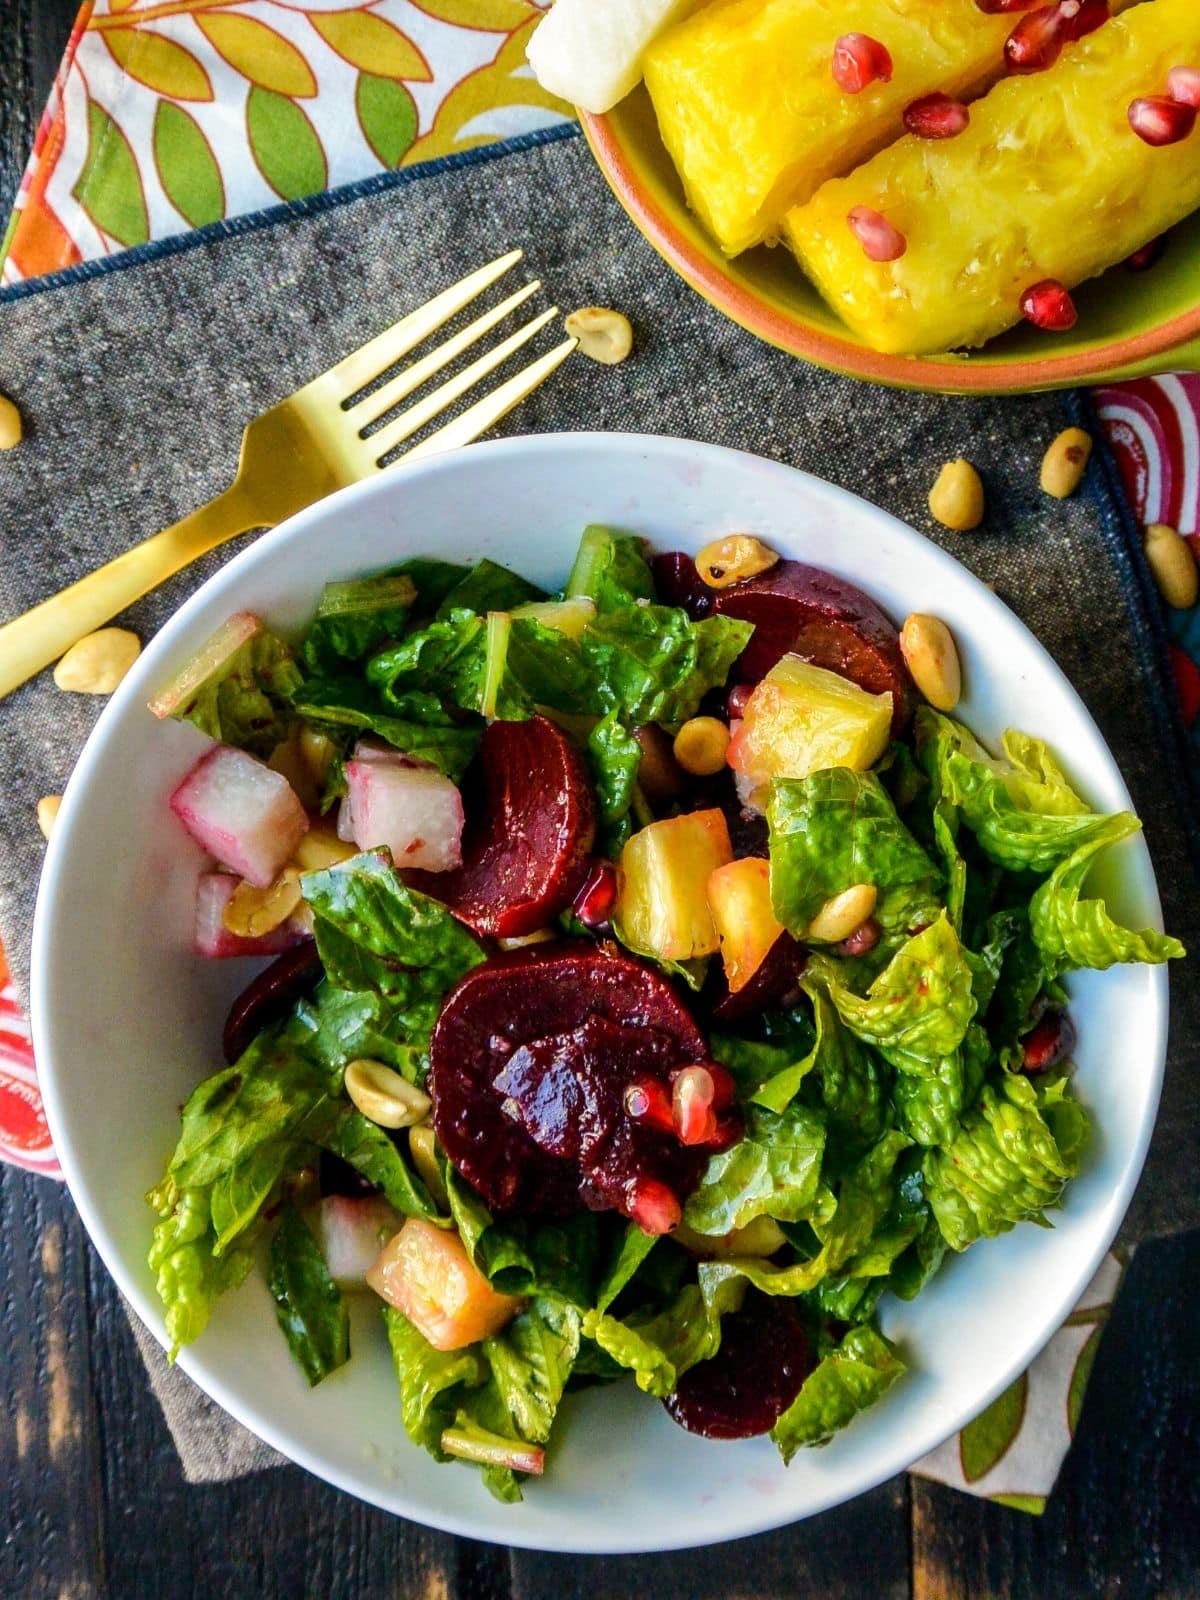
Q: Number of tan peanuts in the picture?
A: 14